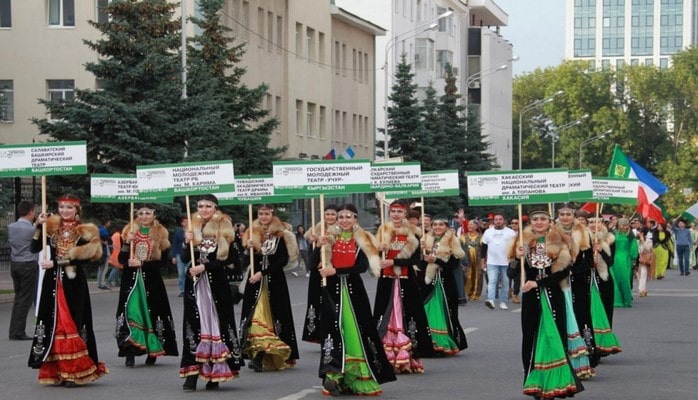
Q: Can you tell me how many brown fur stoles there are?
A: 11